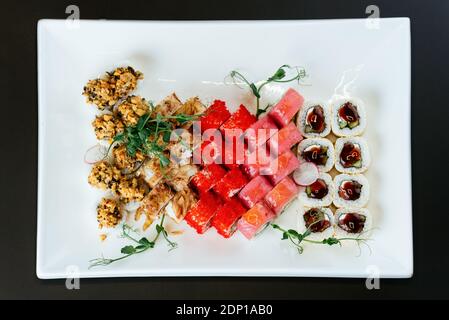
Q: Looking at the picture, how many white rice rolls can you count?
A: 8